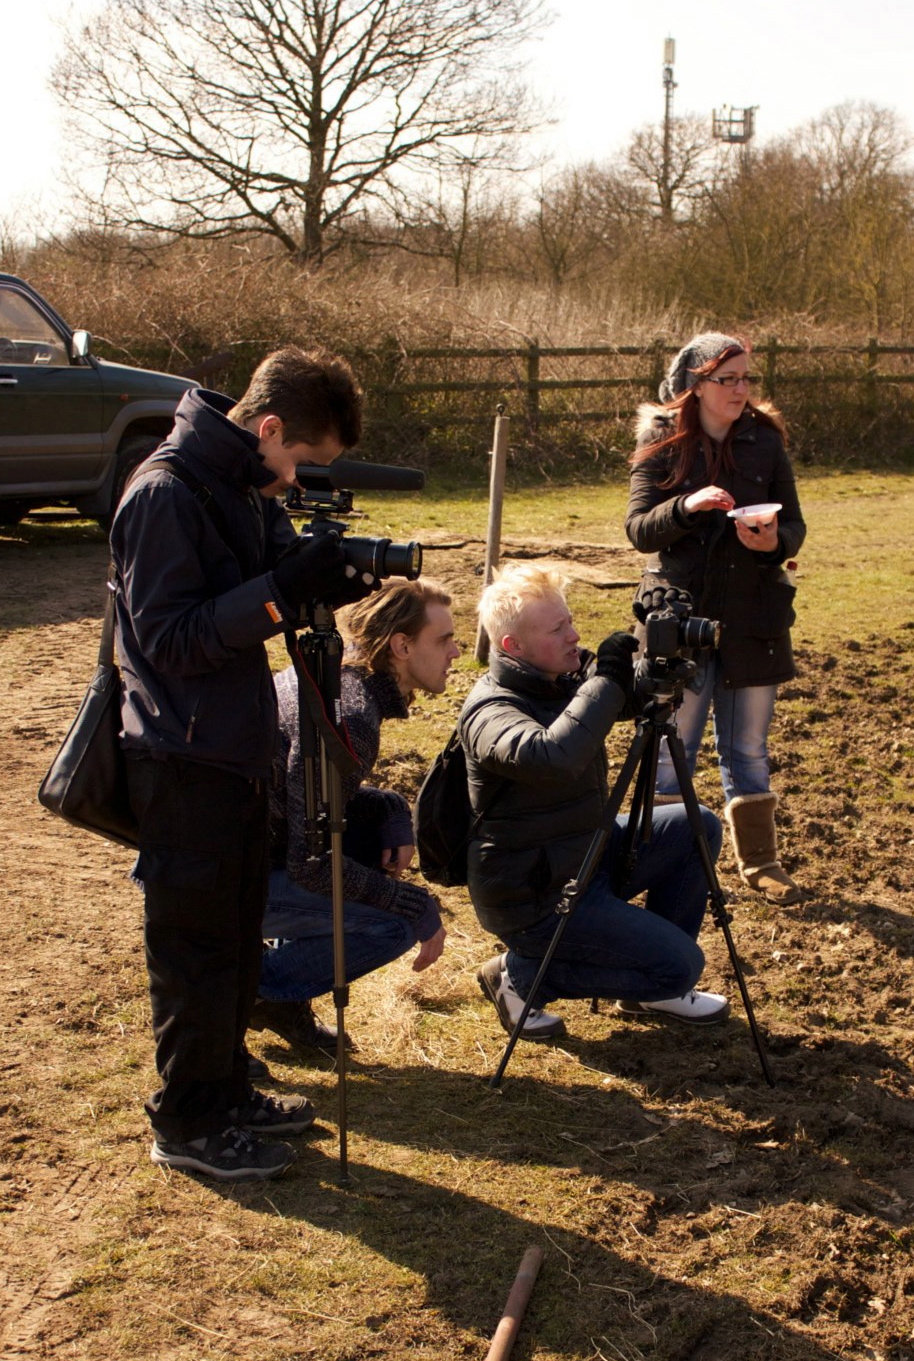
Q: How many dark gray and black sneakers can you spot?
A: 2